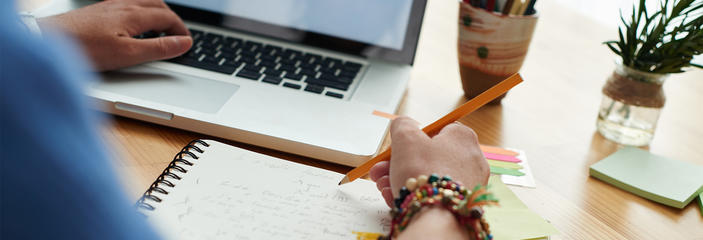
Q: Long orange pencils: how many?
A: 1